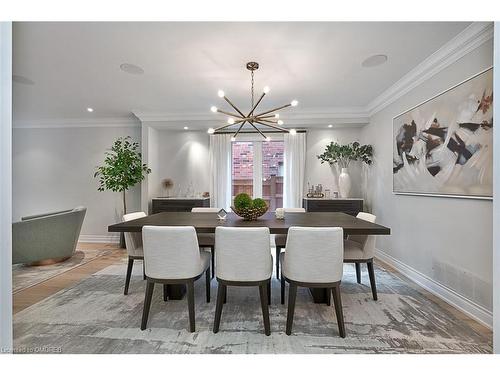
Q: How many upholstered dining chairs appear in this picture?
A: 7